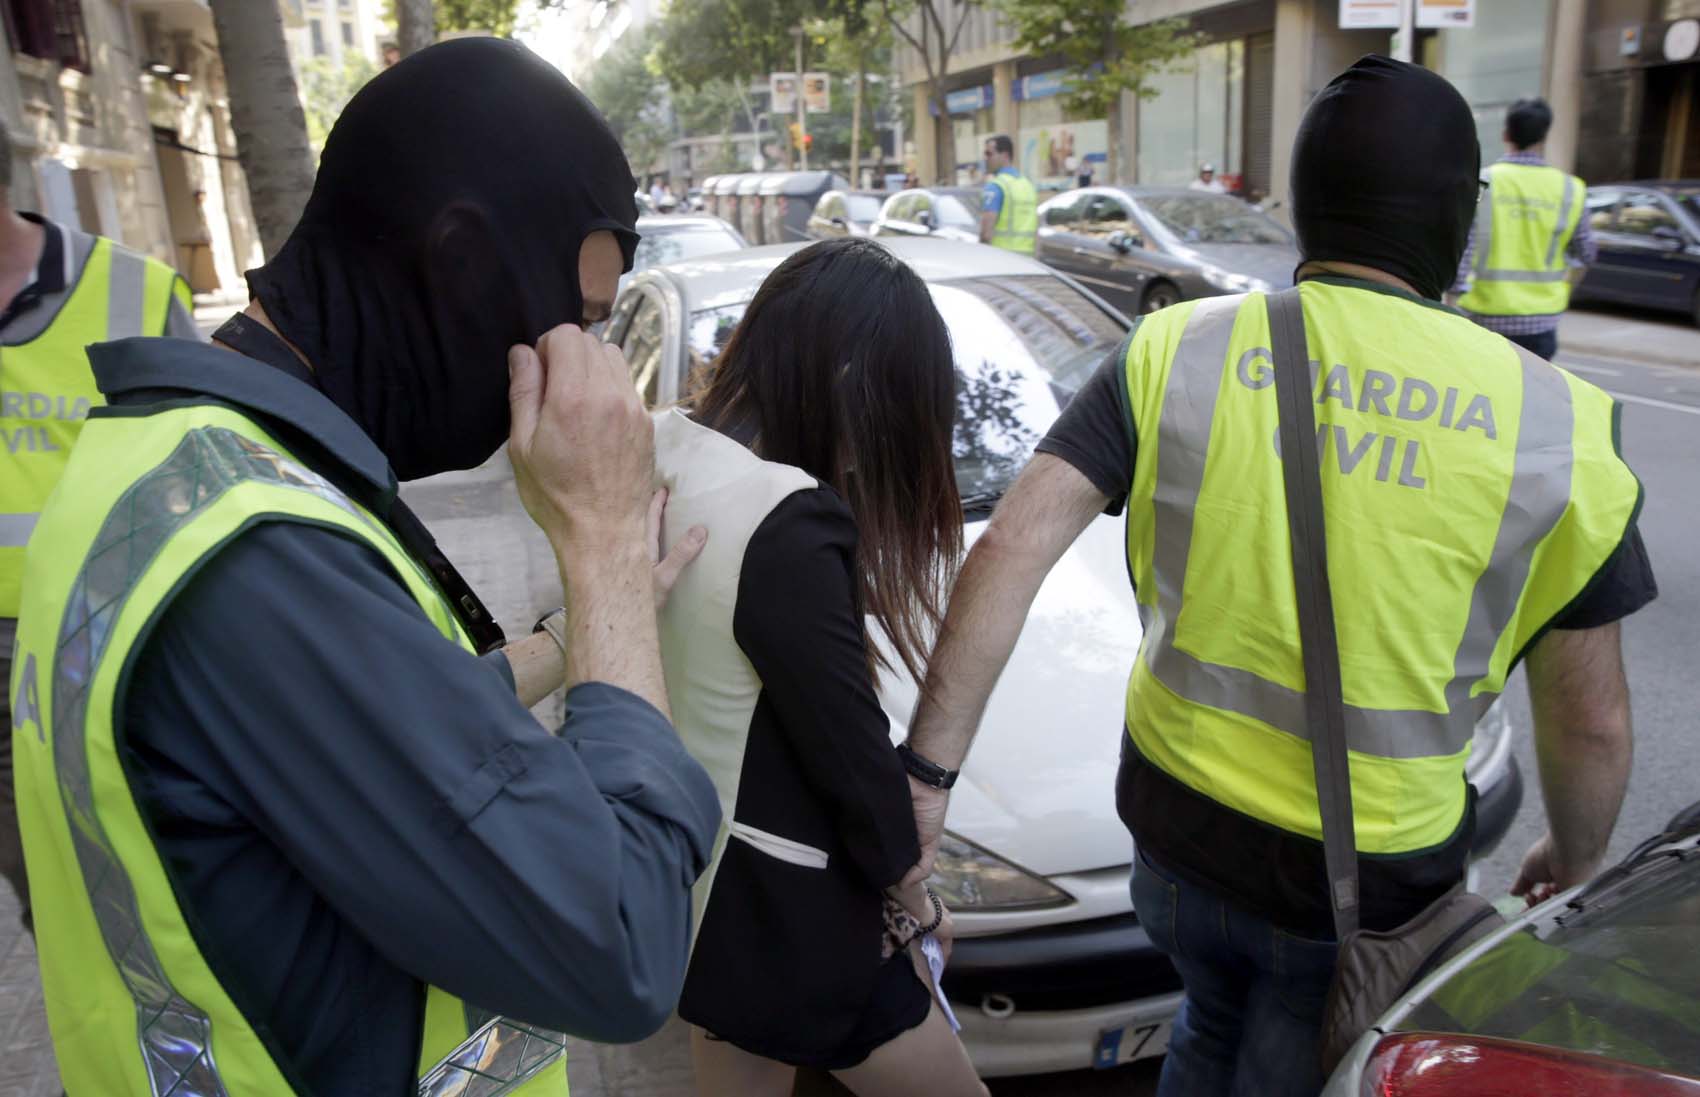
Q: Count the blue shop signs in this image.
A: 2